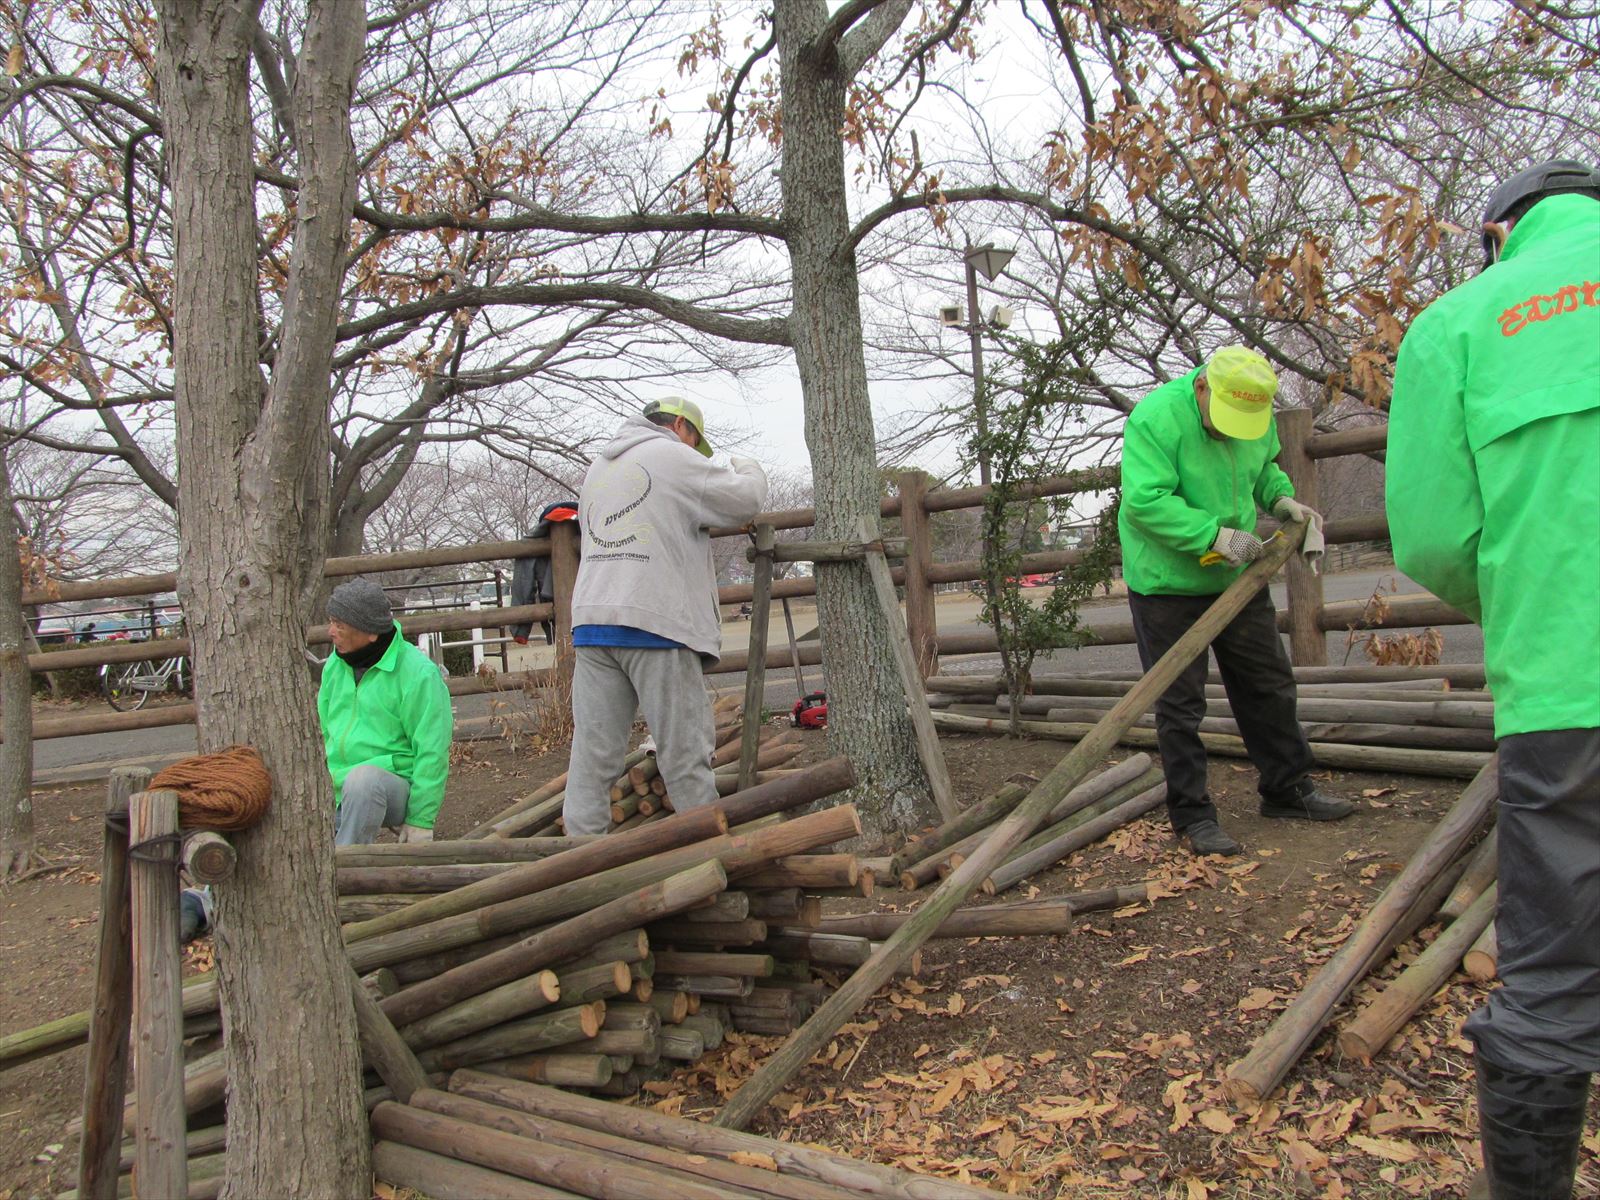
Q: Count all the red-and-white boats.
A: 0